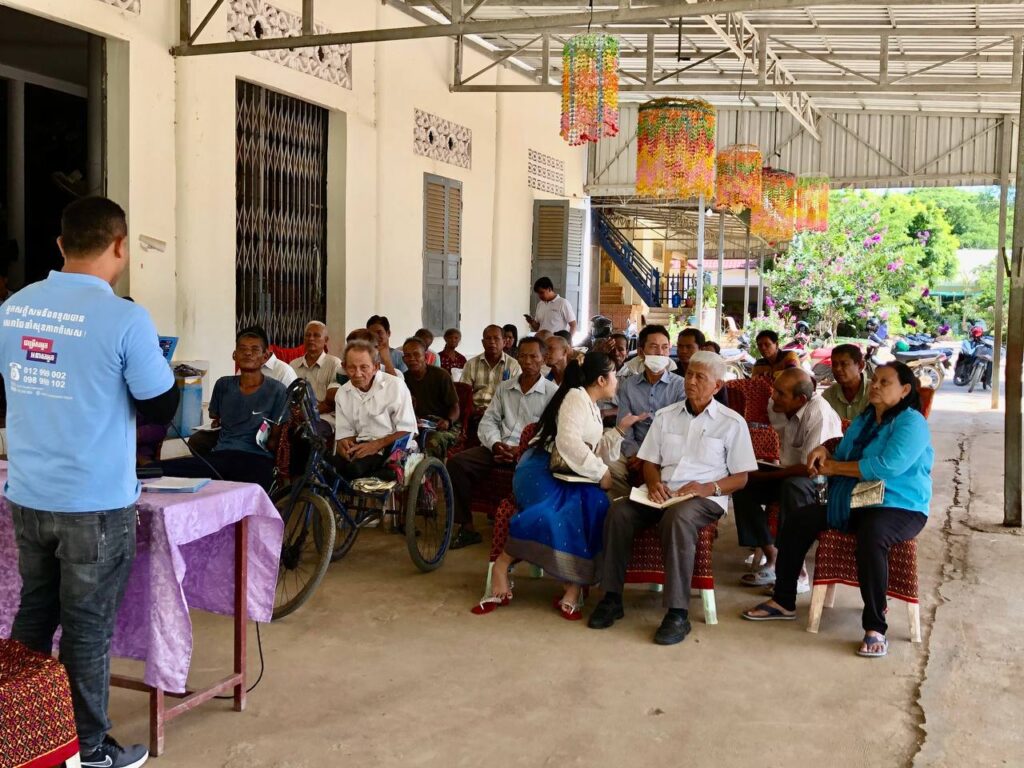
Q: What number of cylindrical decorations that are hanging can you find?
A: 5